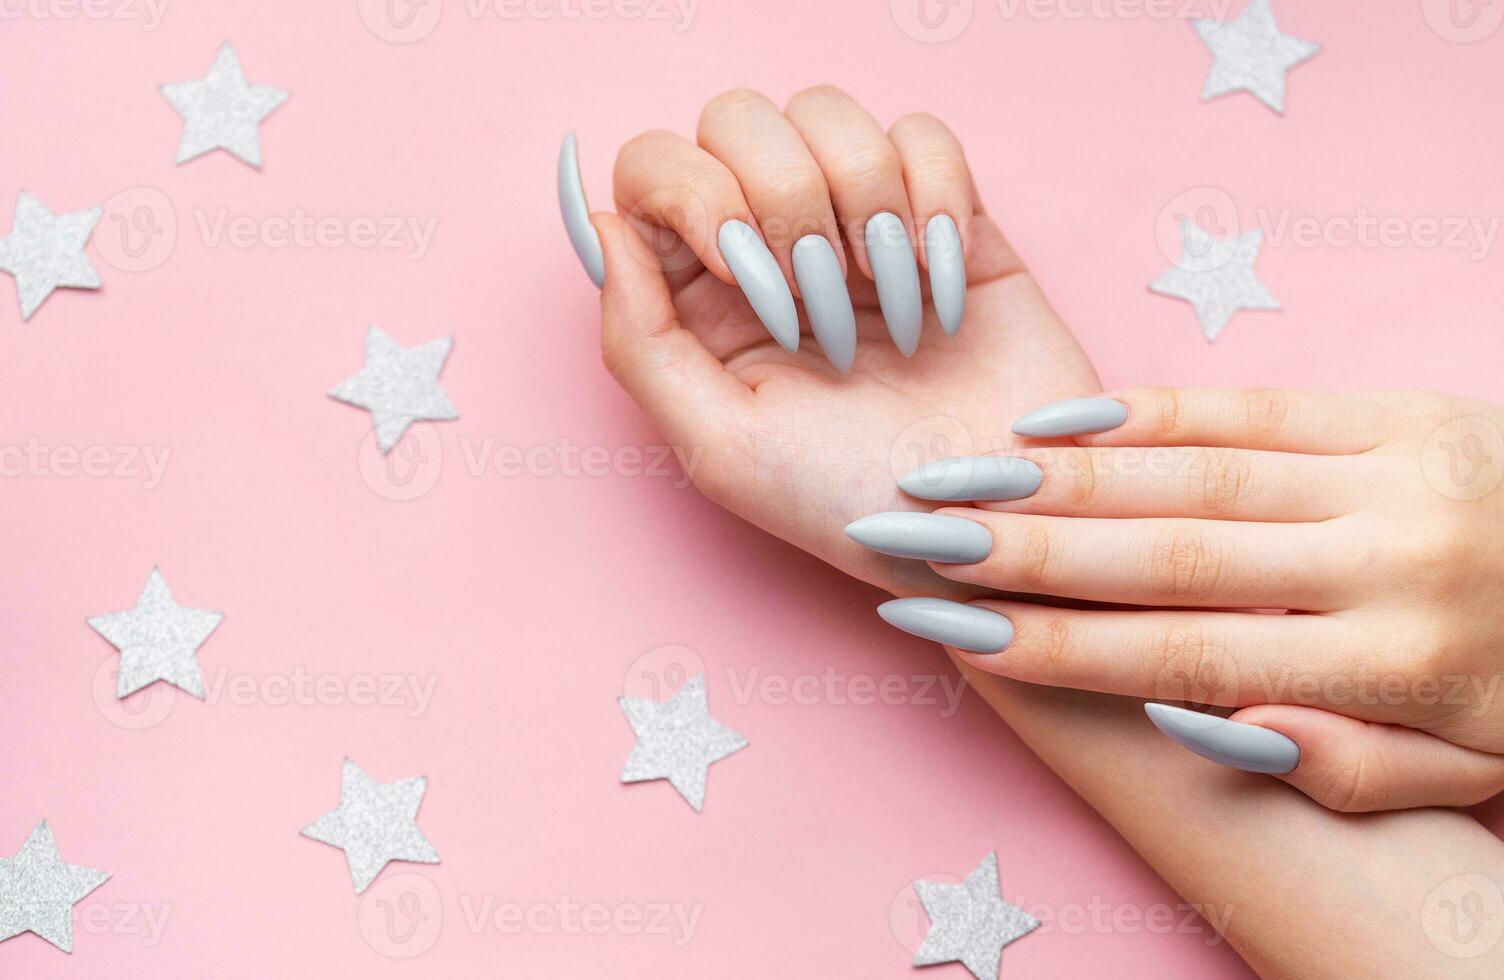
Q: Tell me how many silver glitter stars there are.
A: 10